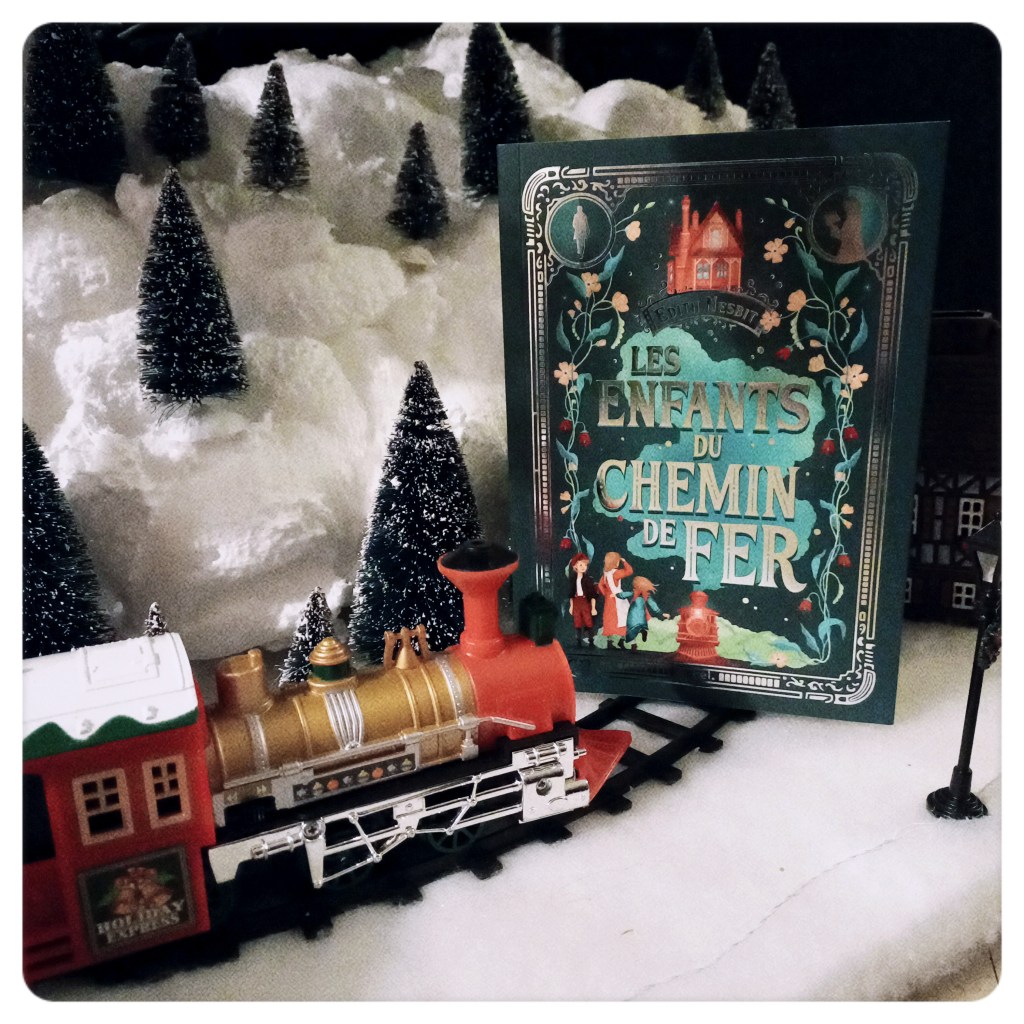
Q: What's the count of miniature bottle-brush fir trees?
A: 12